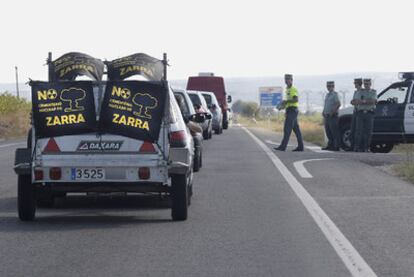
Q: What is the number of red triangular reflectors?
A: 2